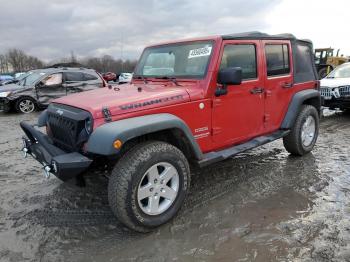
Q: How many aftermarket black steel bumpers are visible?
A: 1